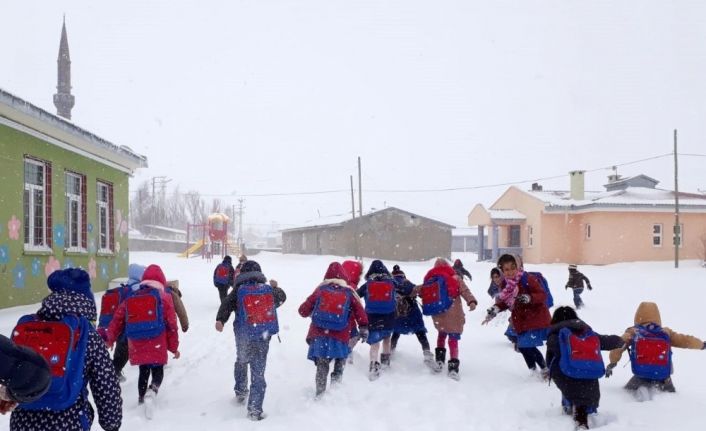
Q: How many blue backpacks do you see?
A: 11